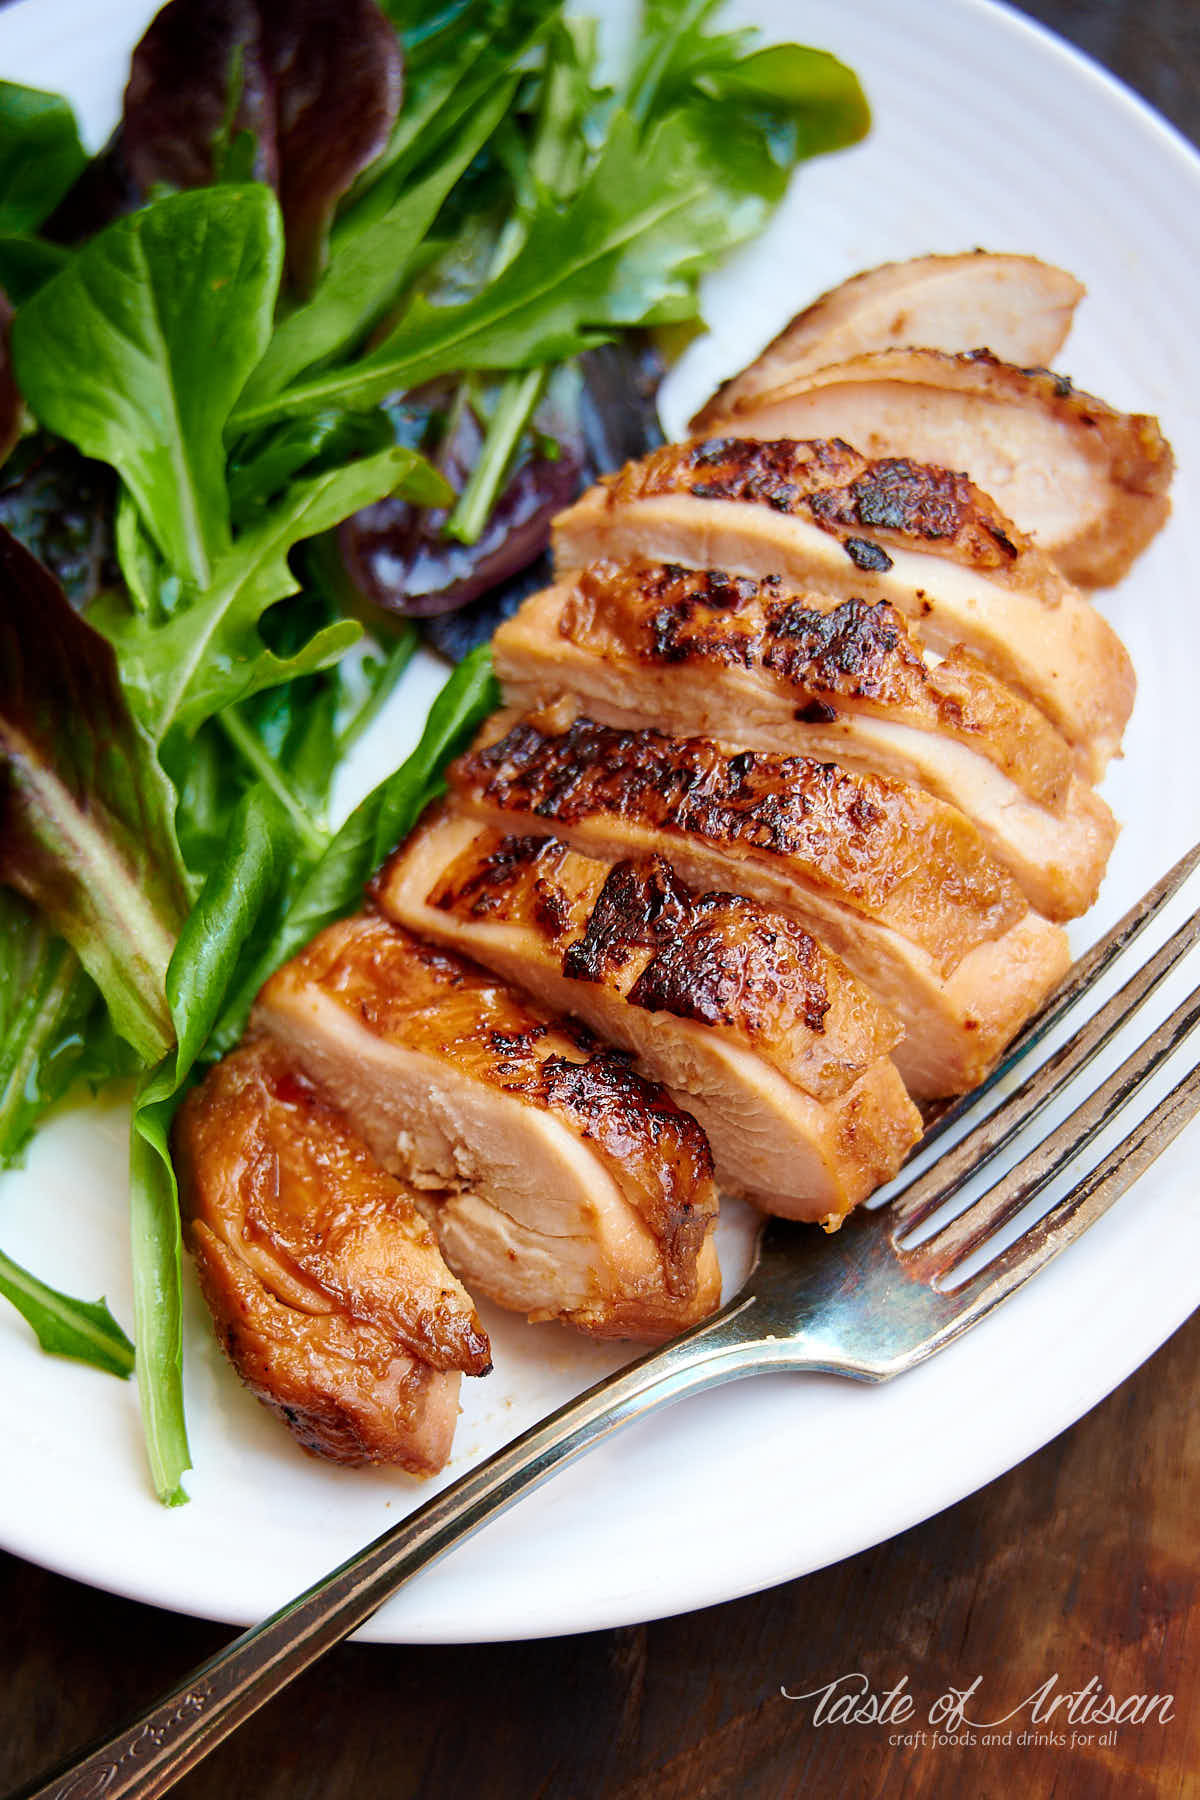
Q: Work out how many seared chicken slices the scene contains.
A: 8